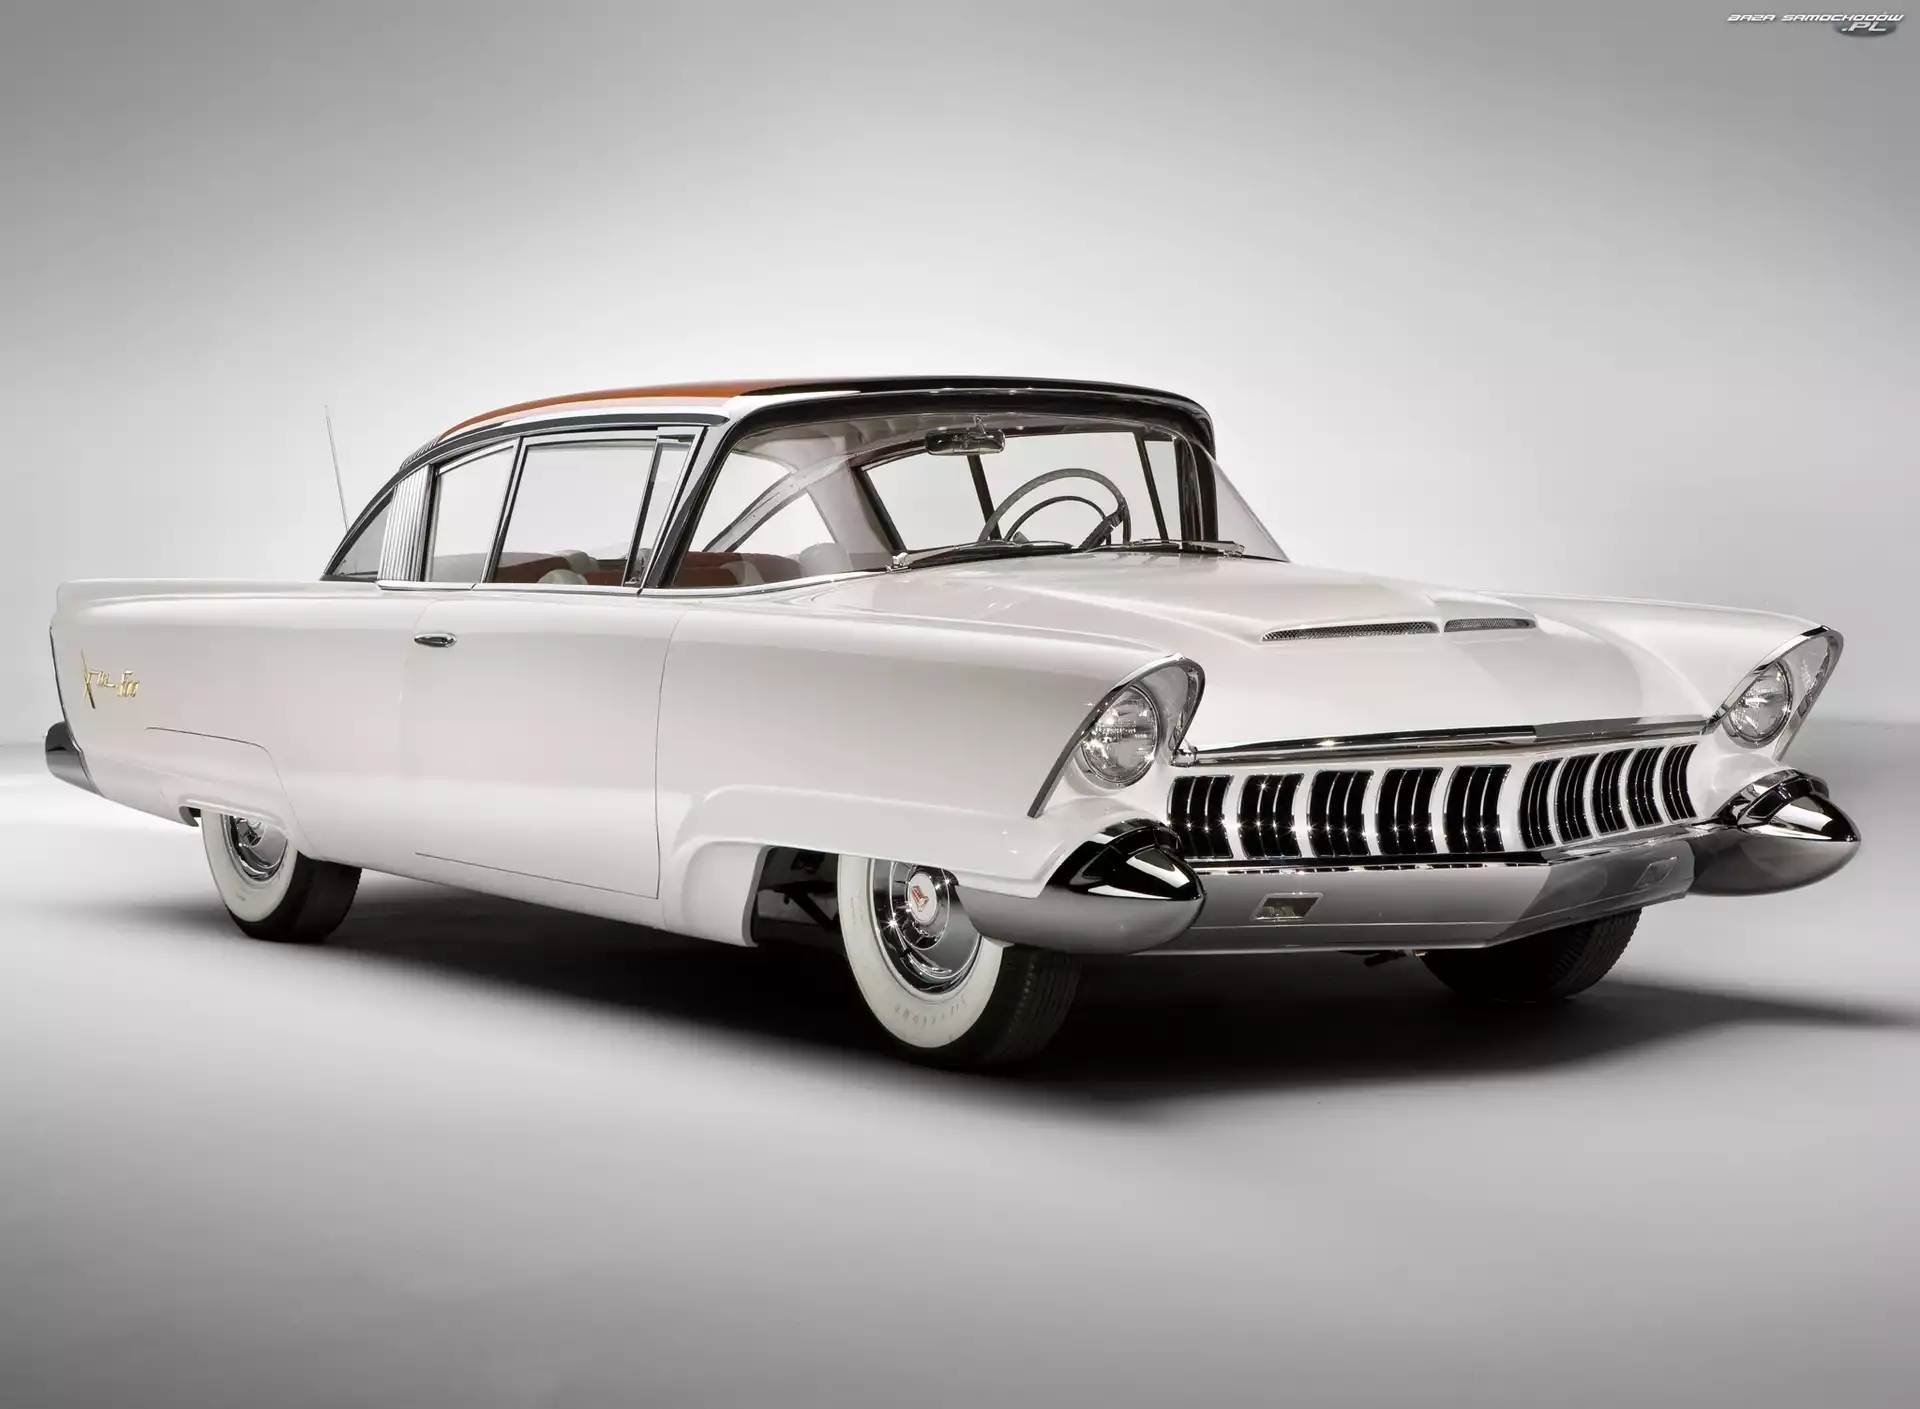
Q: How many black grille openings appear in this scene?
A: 10